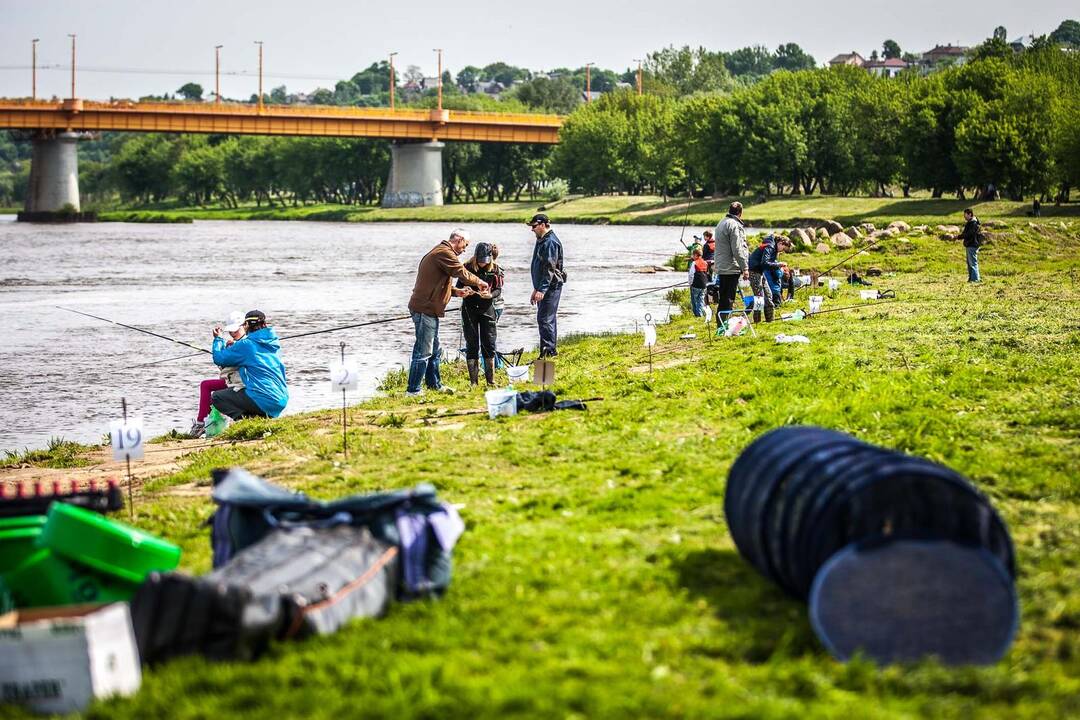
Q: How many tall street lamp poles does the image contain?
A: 8